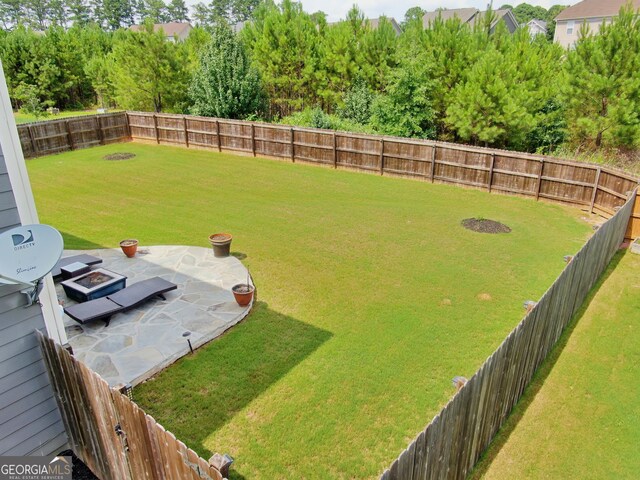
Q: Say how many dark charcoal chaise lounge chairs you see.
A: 2